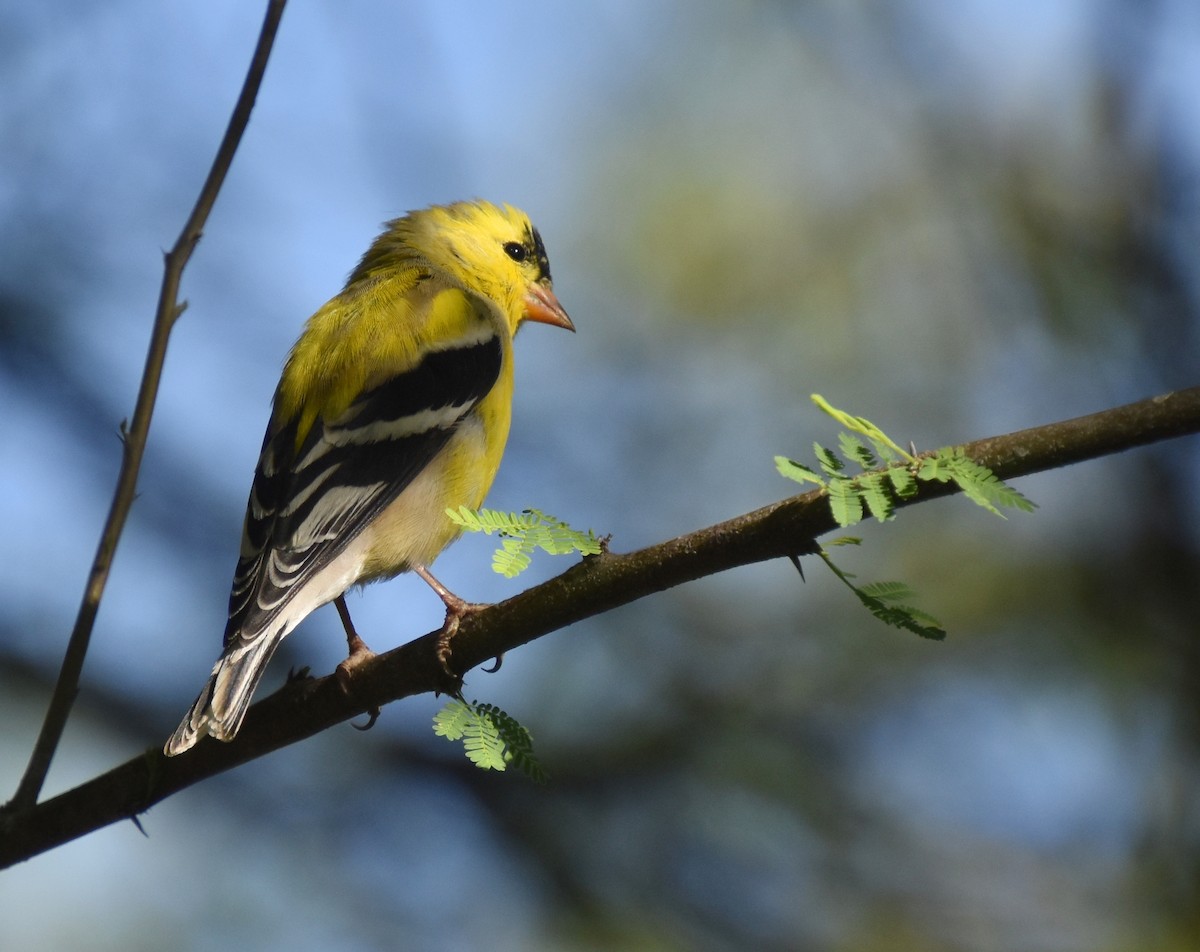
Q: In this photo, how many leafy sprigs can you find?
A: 4